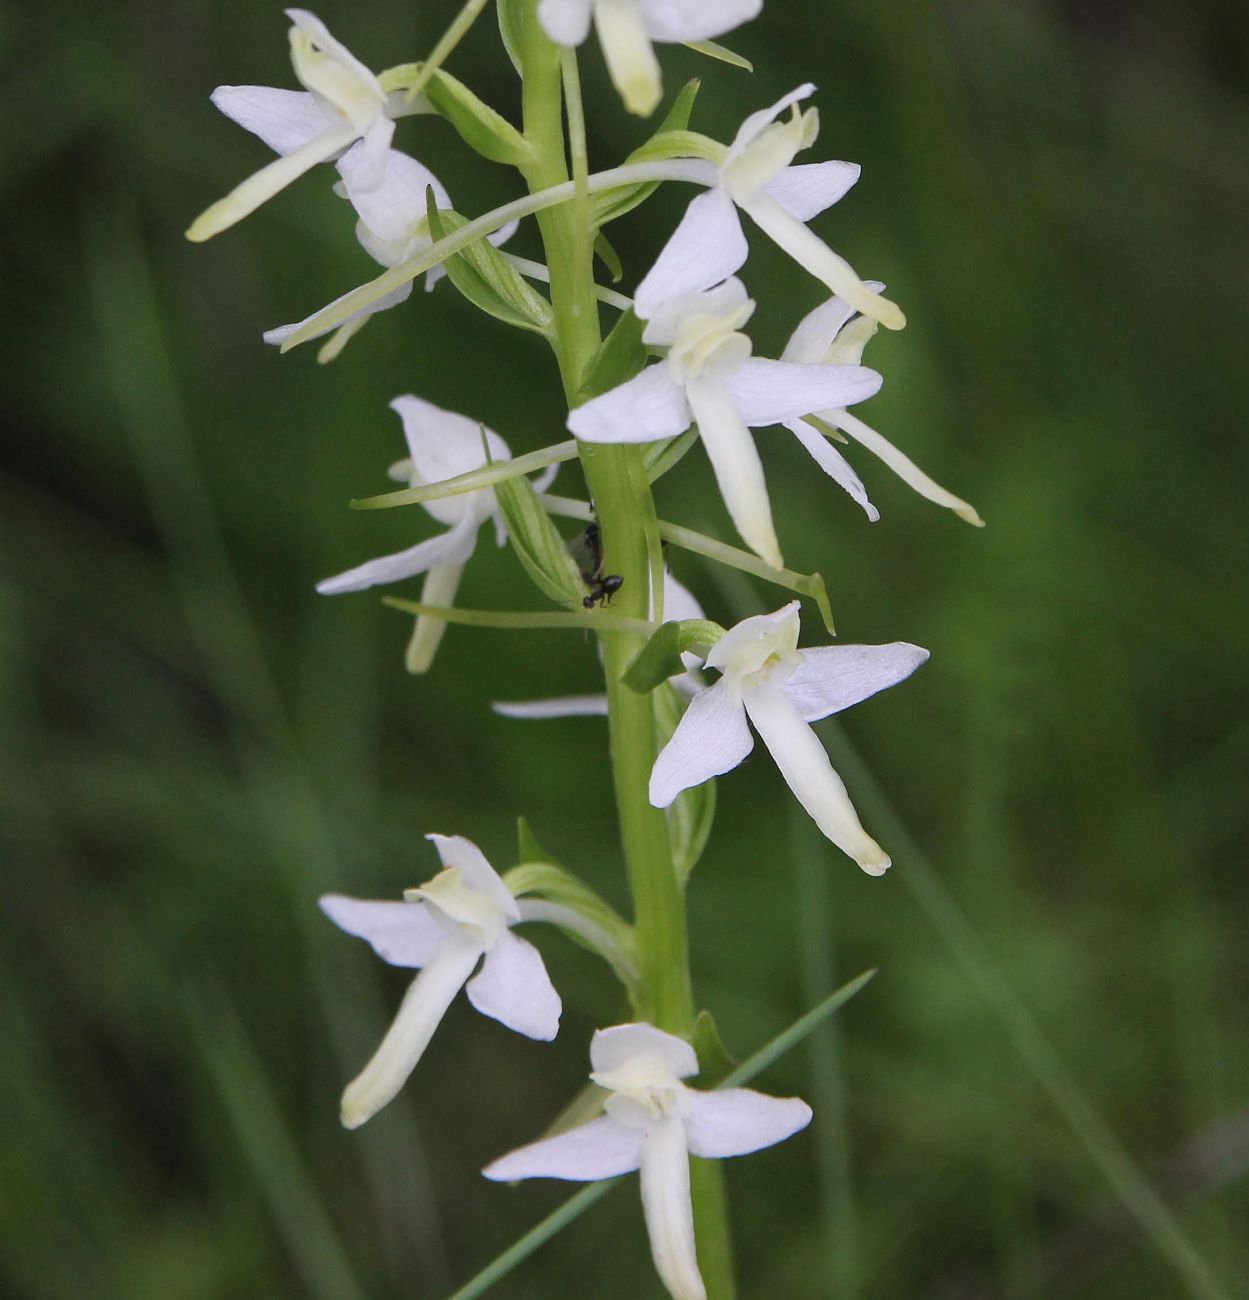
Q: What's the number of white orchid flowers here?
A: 11